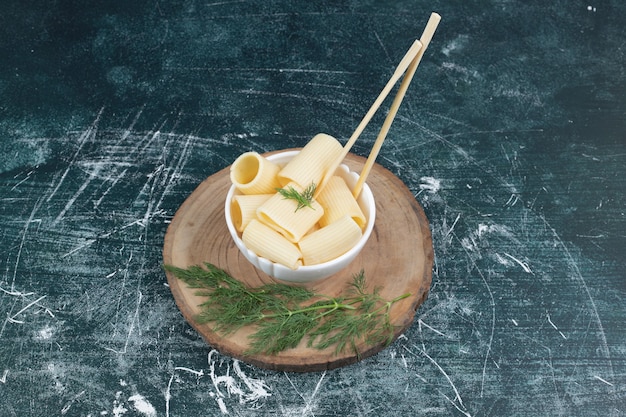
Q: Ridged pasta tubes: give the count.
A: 7